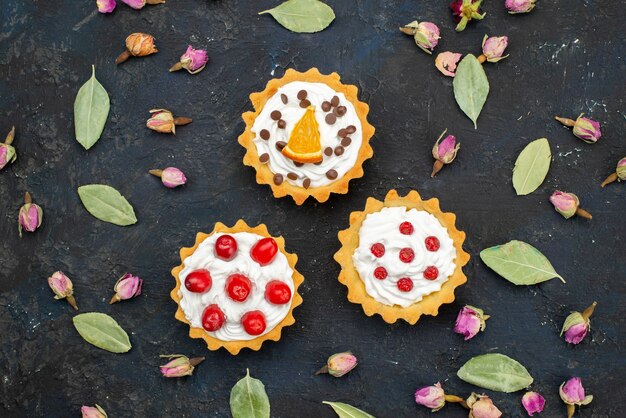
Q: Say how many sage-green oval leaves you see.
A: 10